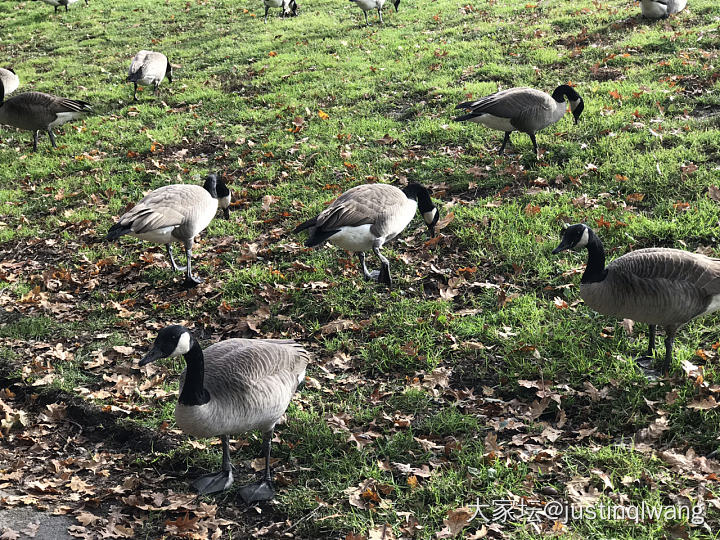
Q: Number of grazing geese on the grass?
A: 12